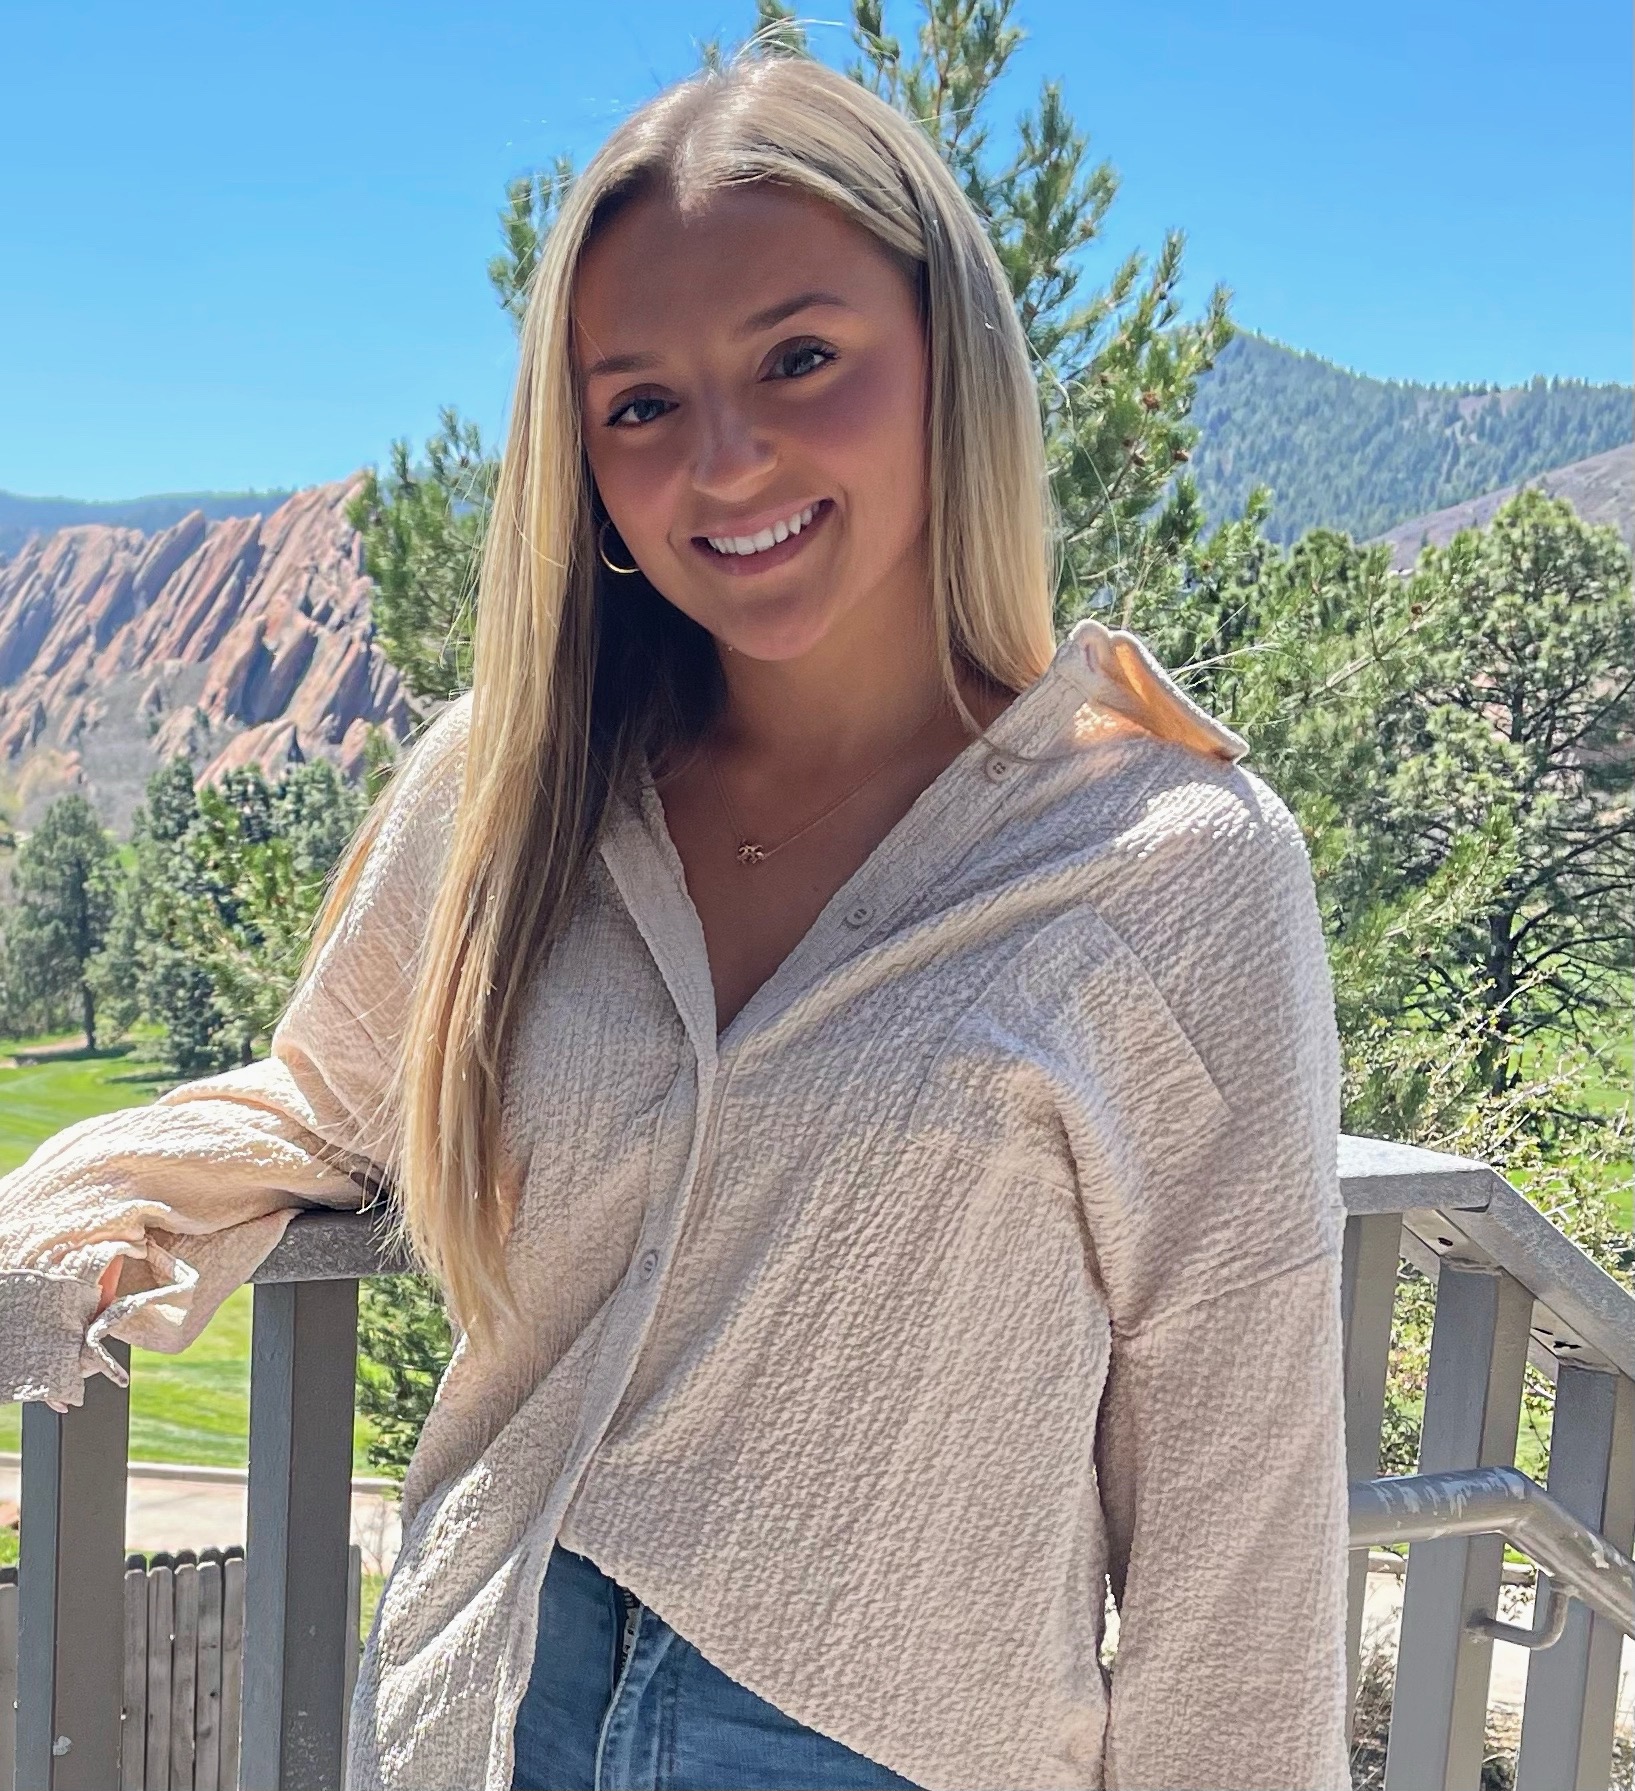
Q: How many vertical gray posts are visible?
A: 5